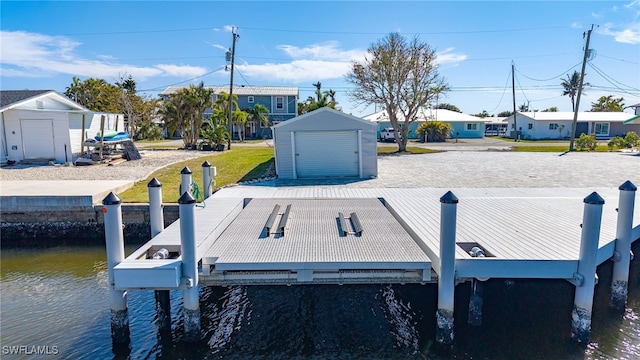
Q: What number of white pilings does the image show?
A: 8